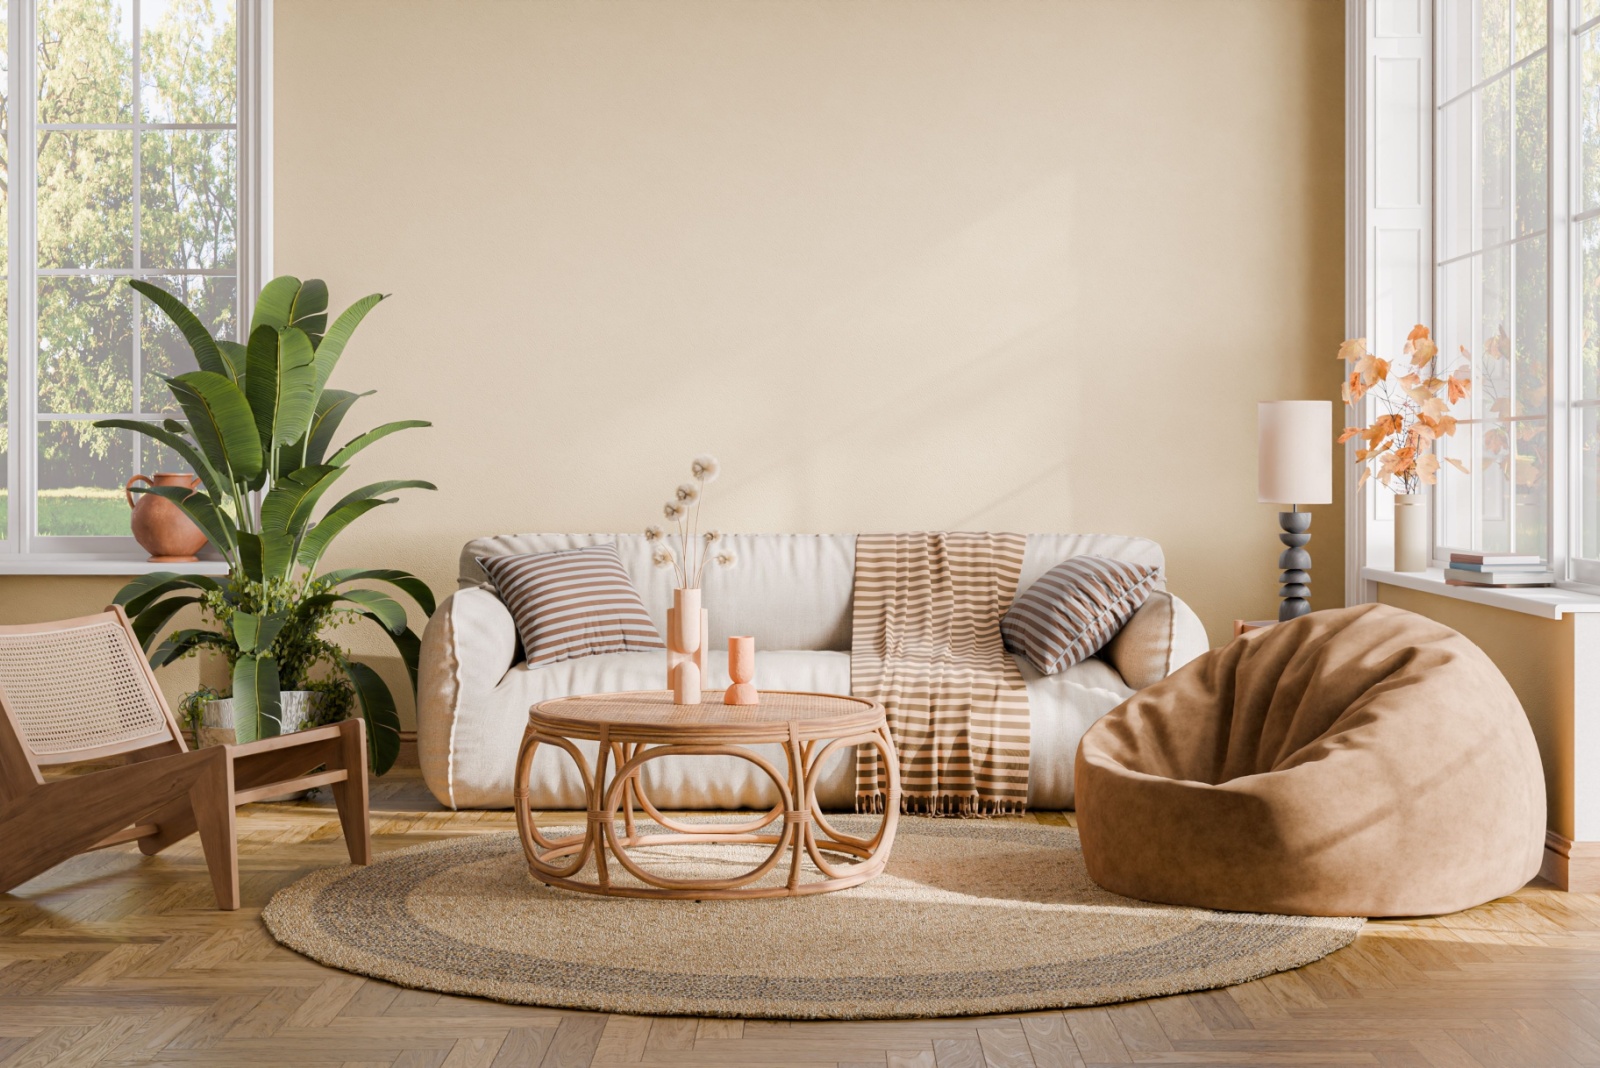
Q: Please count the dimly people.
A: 0